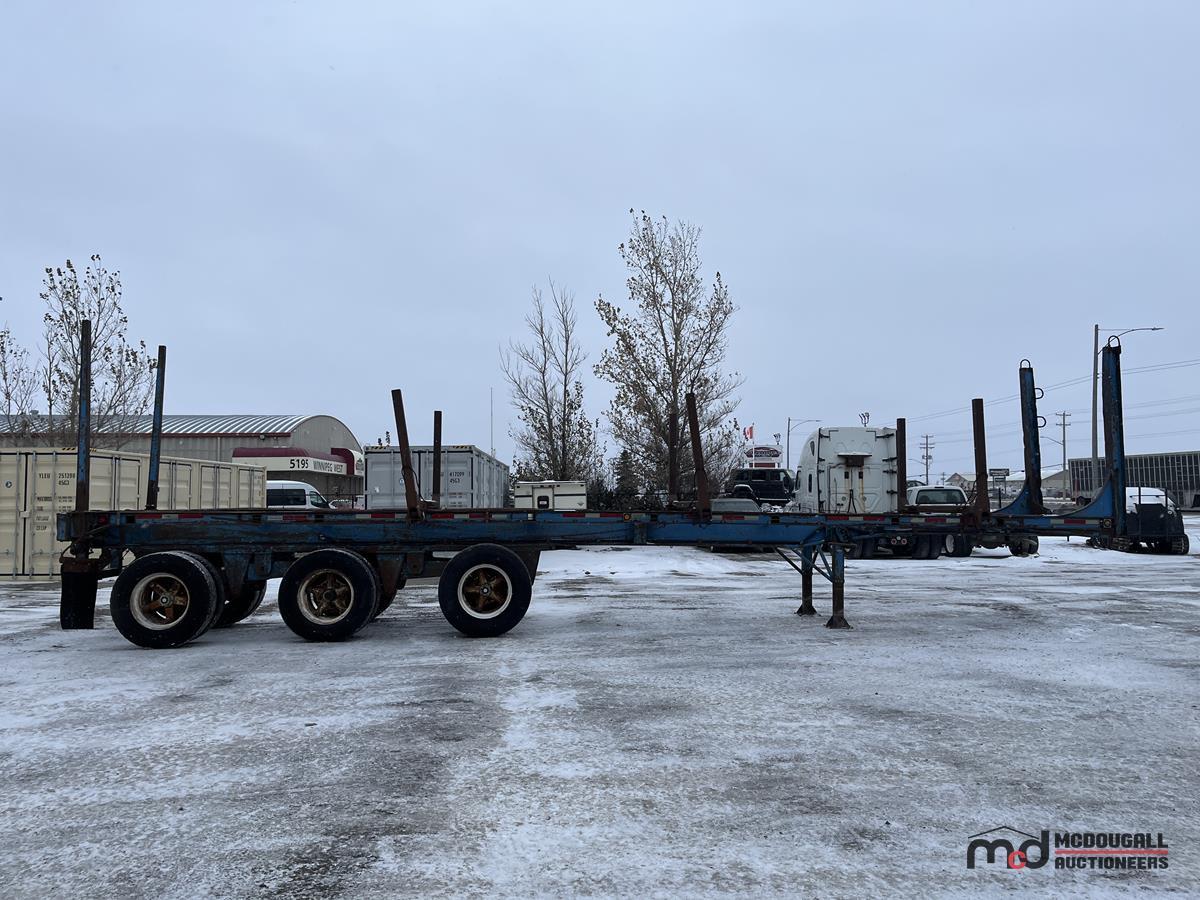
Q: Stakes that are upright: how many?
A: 10